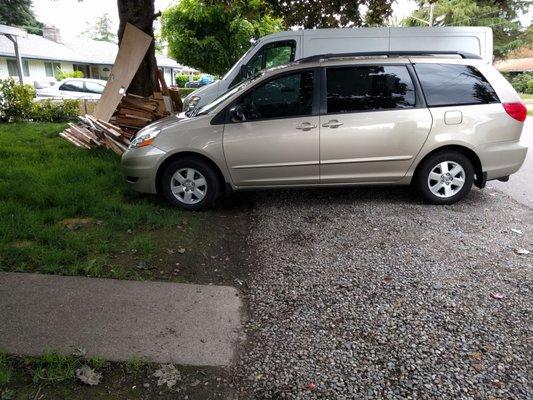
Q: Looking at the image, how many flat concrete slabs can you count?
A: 1